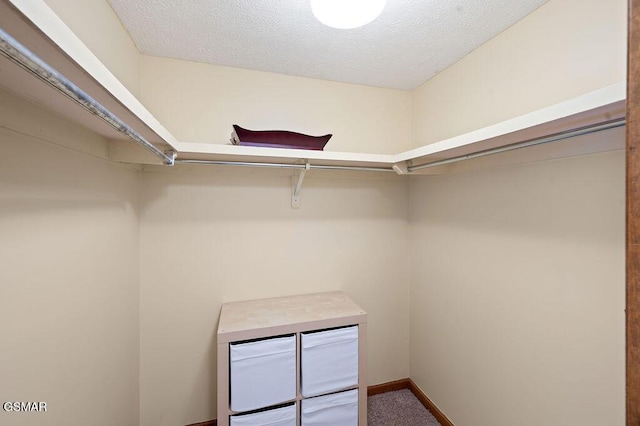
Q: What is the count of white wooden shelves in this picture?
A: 3